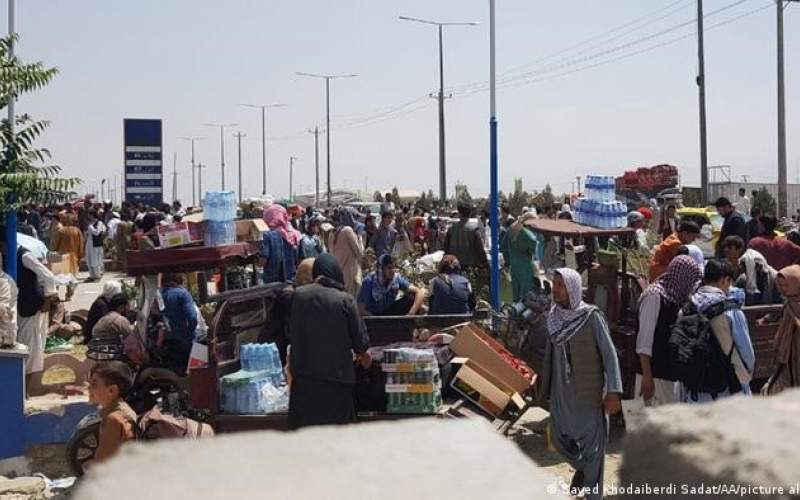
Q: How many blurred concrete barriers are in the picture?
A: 2